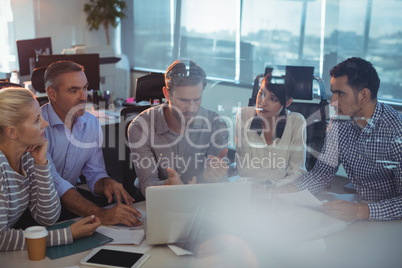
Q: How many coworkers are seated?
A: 5